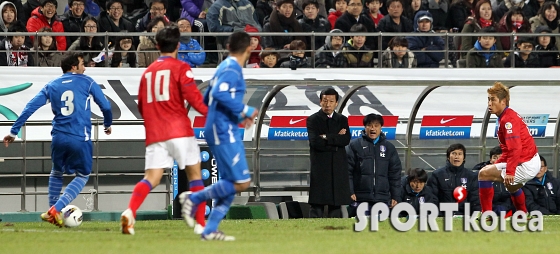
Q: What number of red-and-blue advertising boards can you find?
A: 4